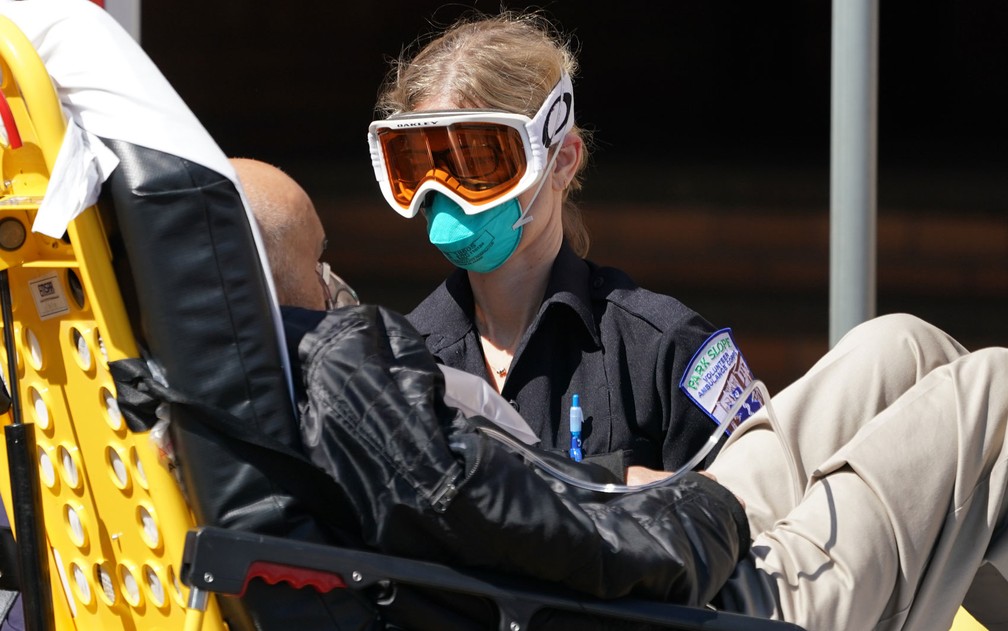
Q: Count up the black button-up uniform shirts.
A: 1